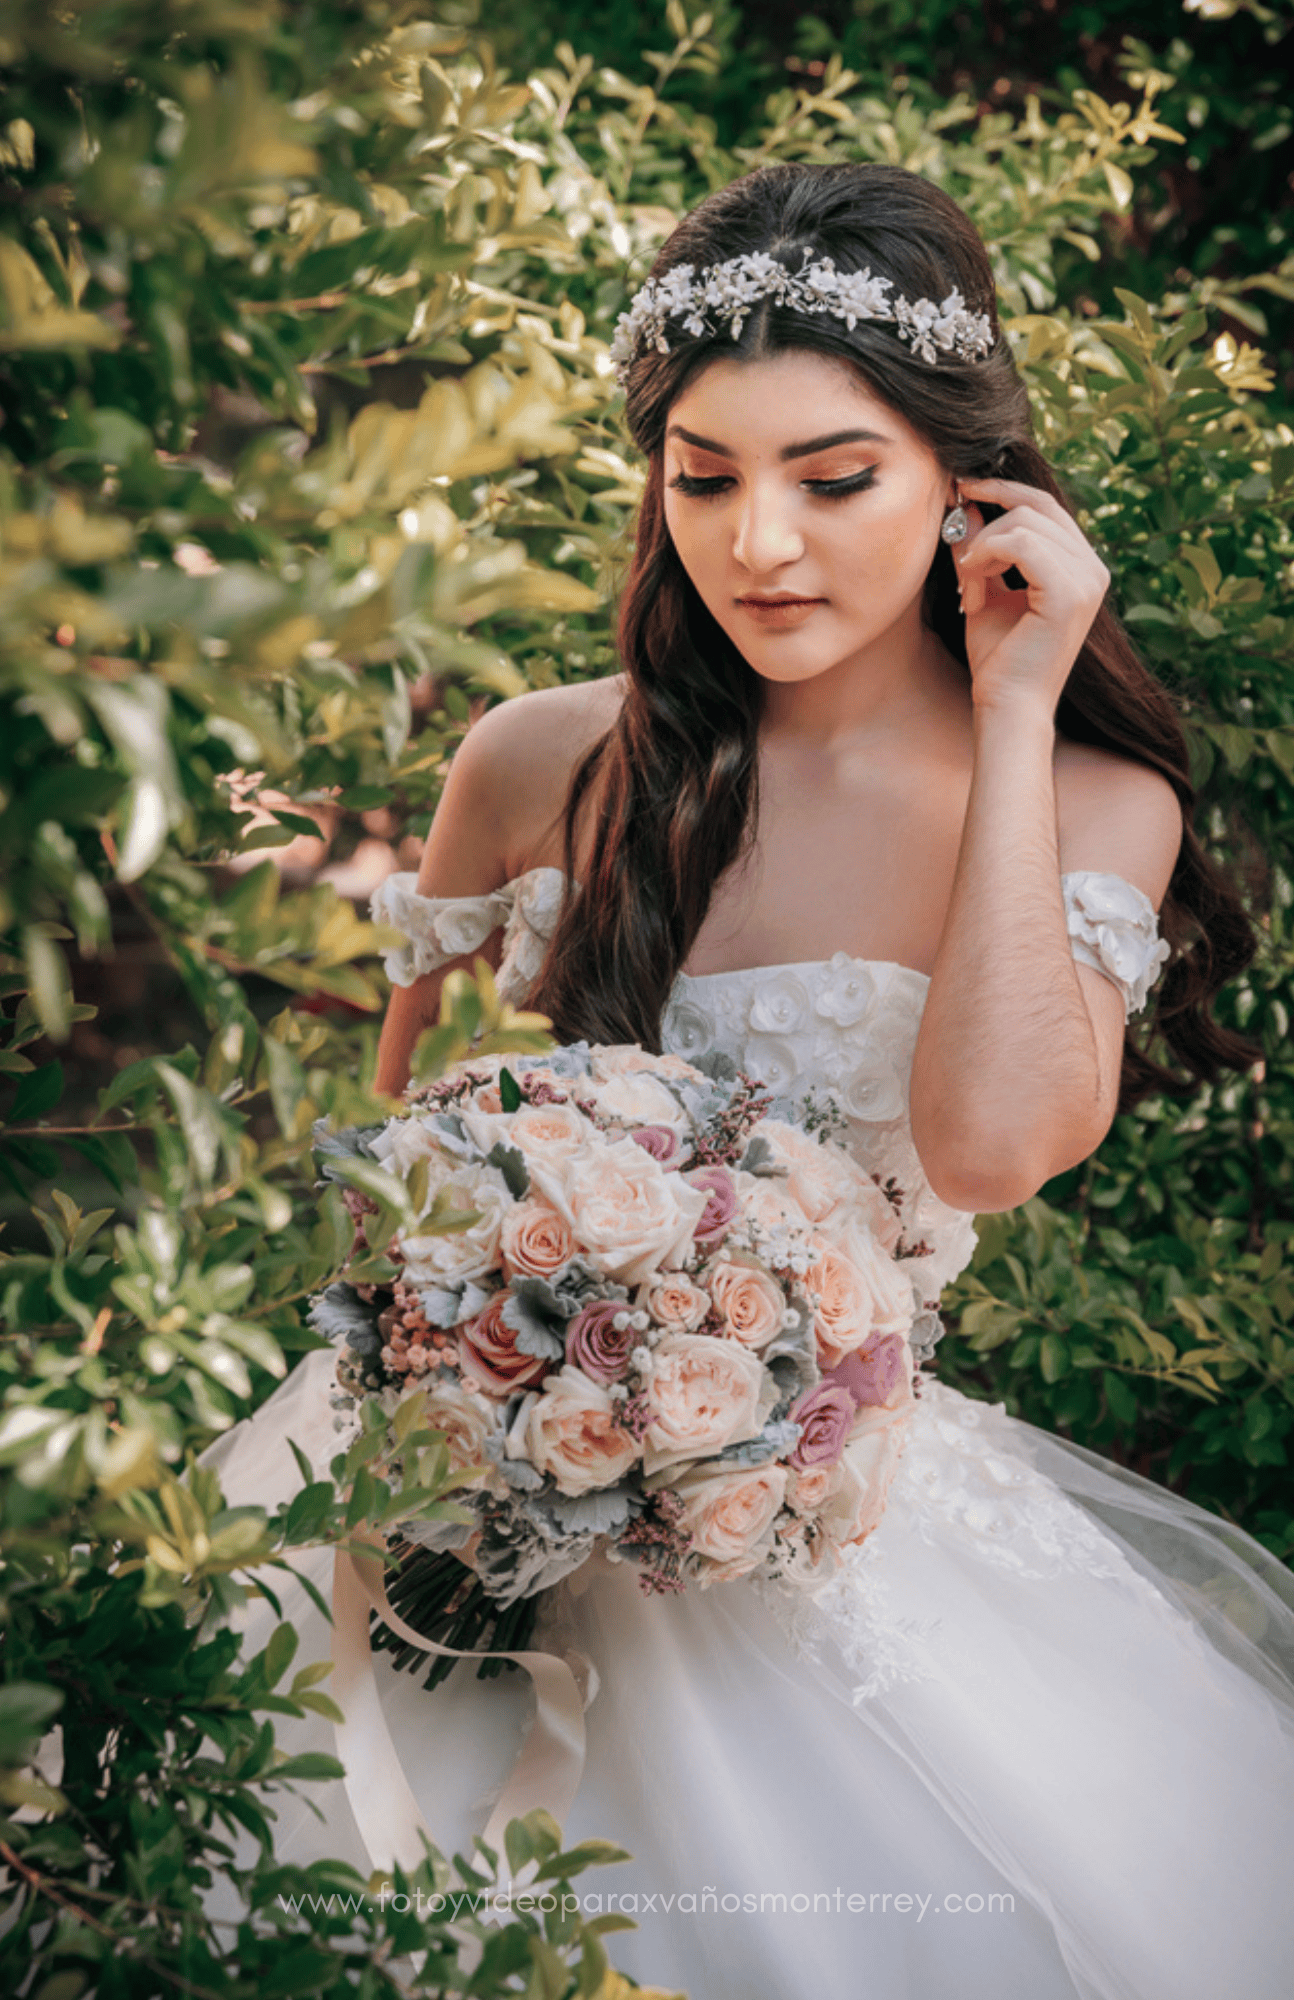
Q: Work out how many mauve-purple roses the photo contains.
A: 5